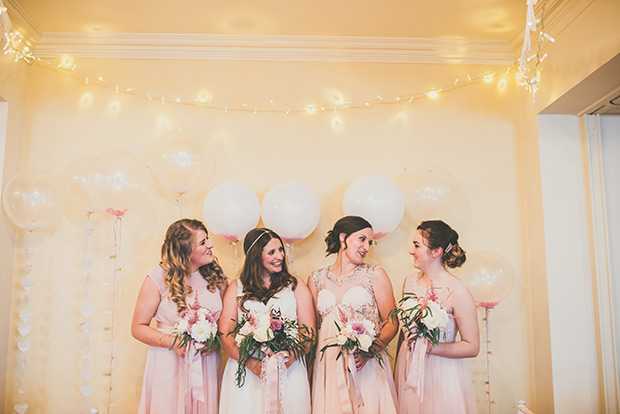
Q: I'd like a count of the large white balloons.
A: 3